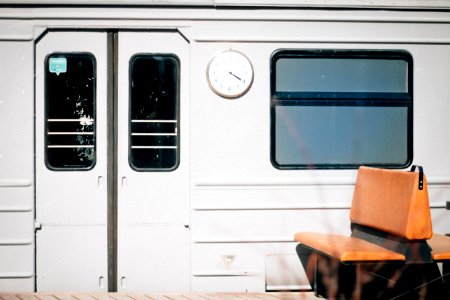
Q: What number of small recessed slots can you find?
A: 4